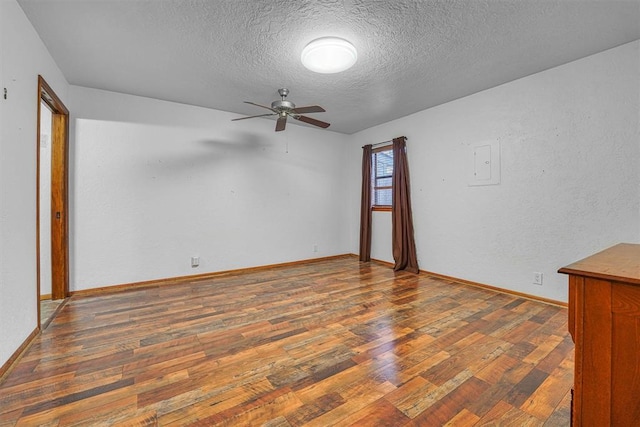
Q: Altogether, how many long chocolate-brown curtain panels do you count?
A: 2